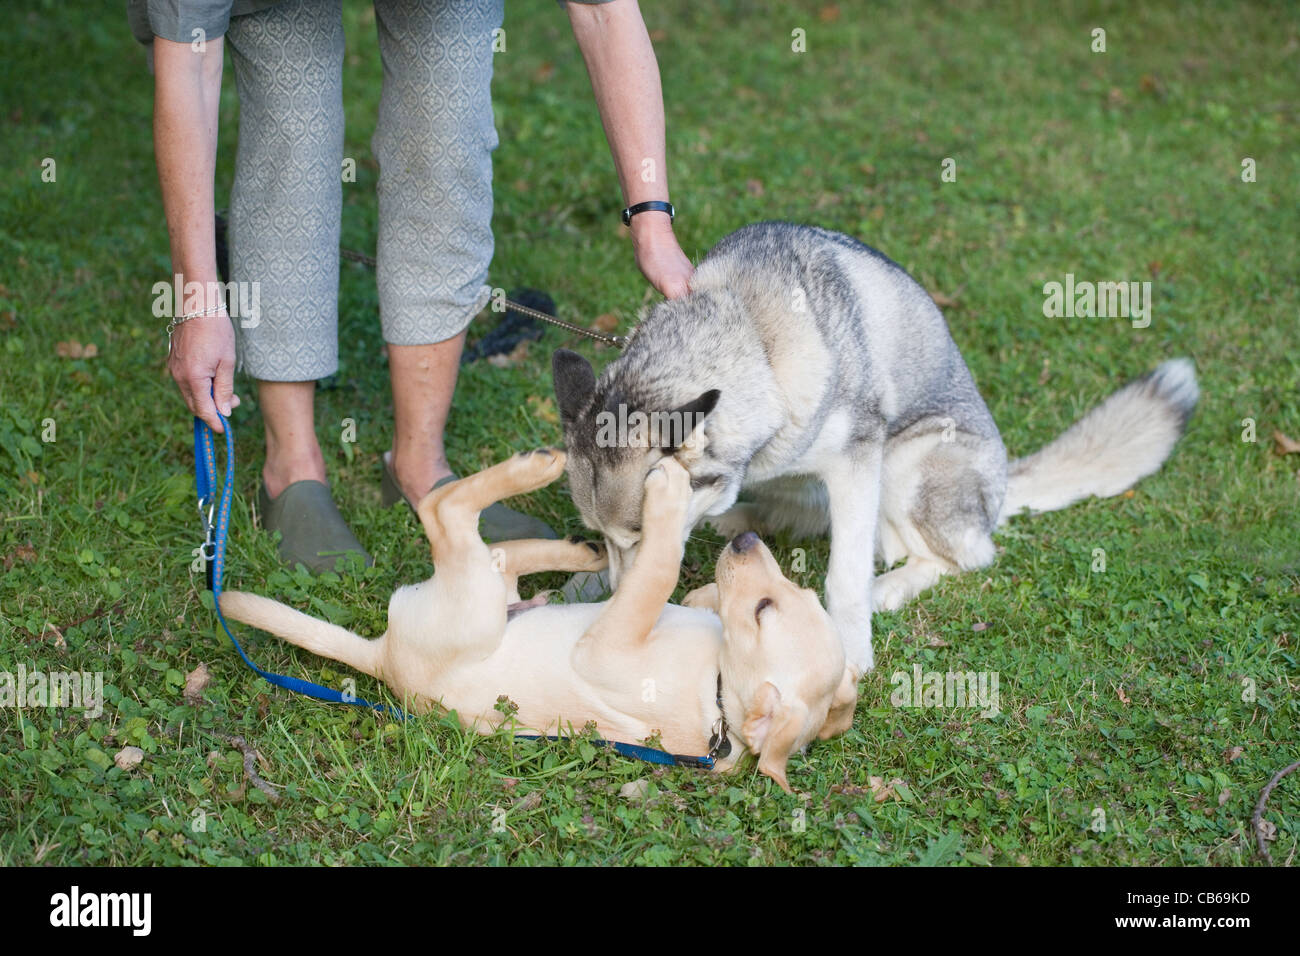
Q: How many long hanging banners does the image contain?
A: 0